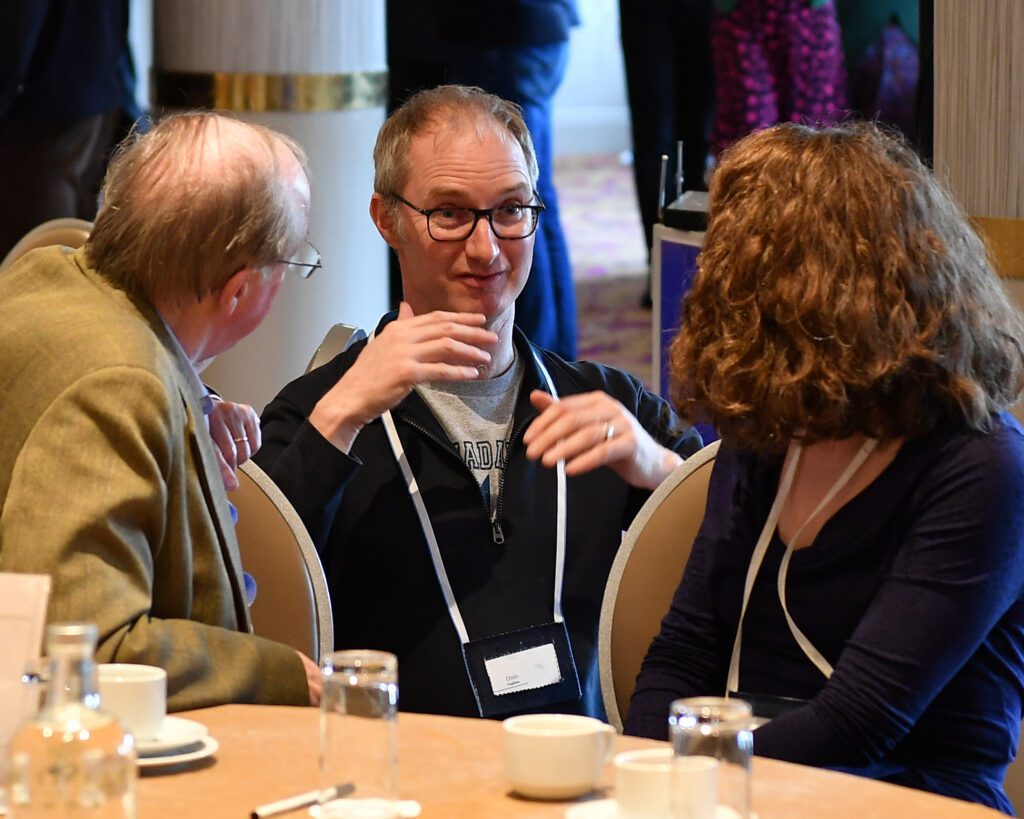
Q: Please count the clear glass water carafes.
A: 1